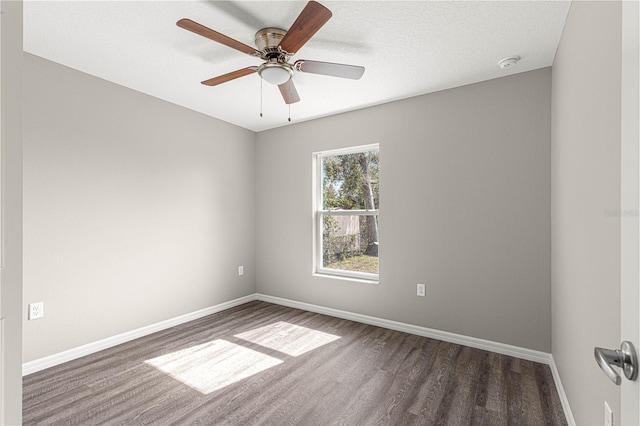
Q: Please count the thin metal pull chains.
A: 2